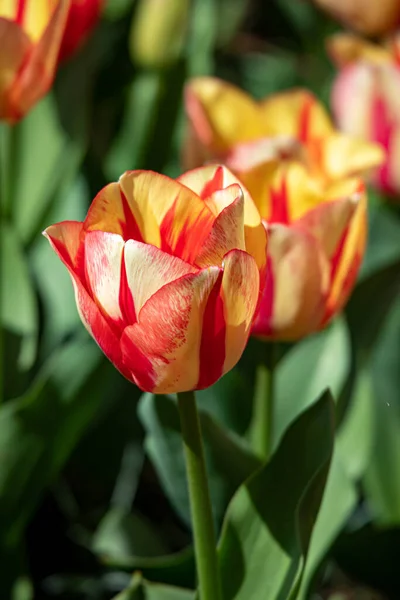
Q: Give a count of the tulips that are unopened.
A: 1